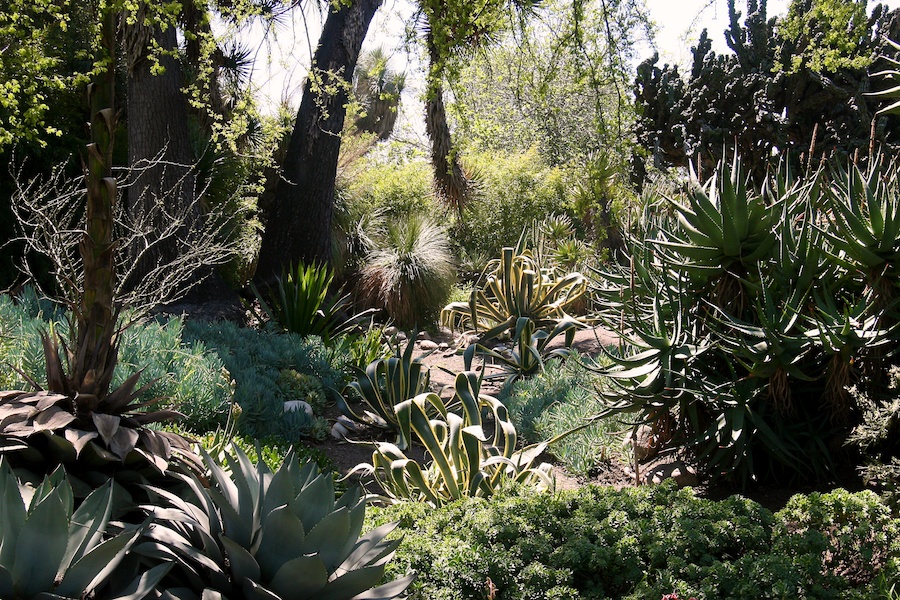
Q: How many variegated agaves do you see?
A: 4